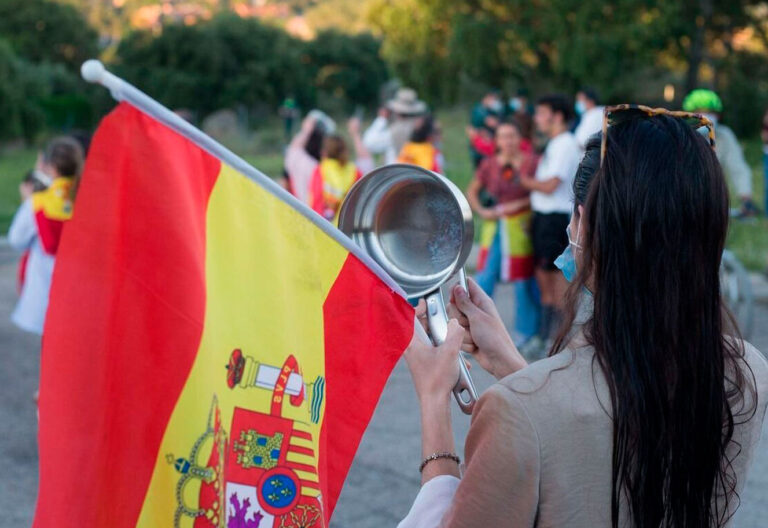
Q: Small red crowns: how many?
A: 1